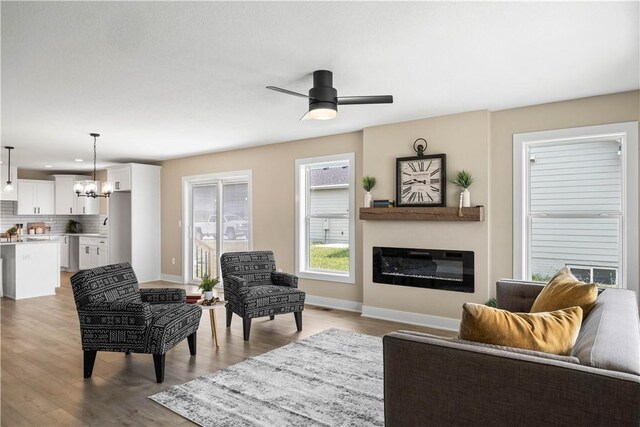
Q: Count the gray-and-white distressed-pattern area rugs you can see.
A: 1